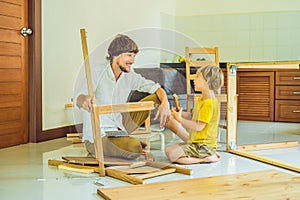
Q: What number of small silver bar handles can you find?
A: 3